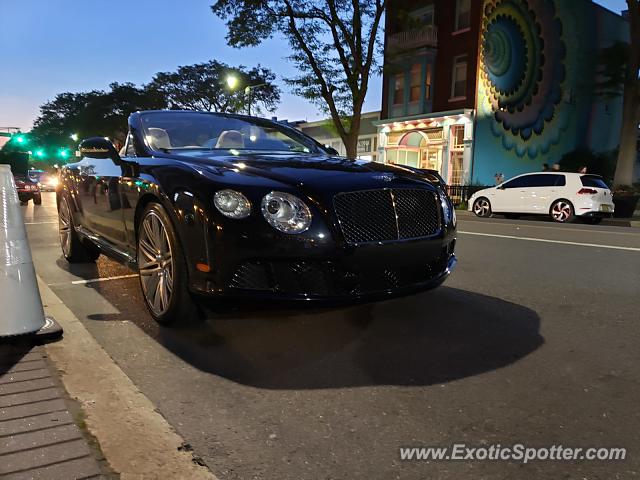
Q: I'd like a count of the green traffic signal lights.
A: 3